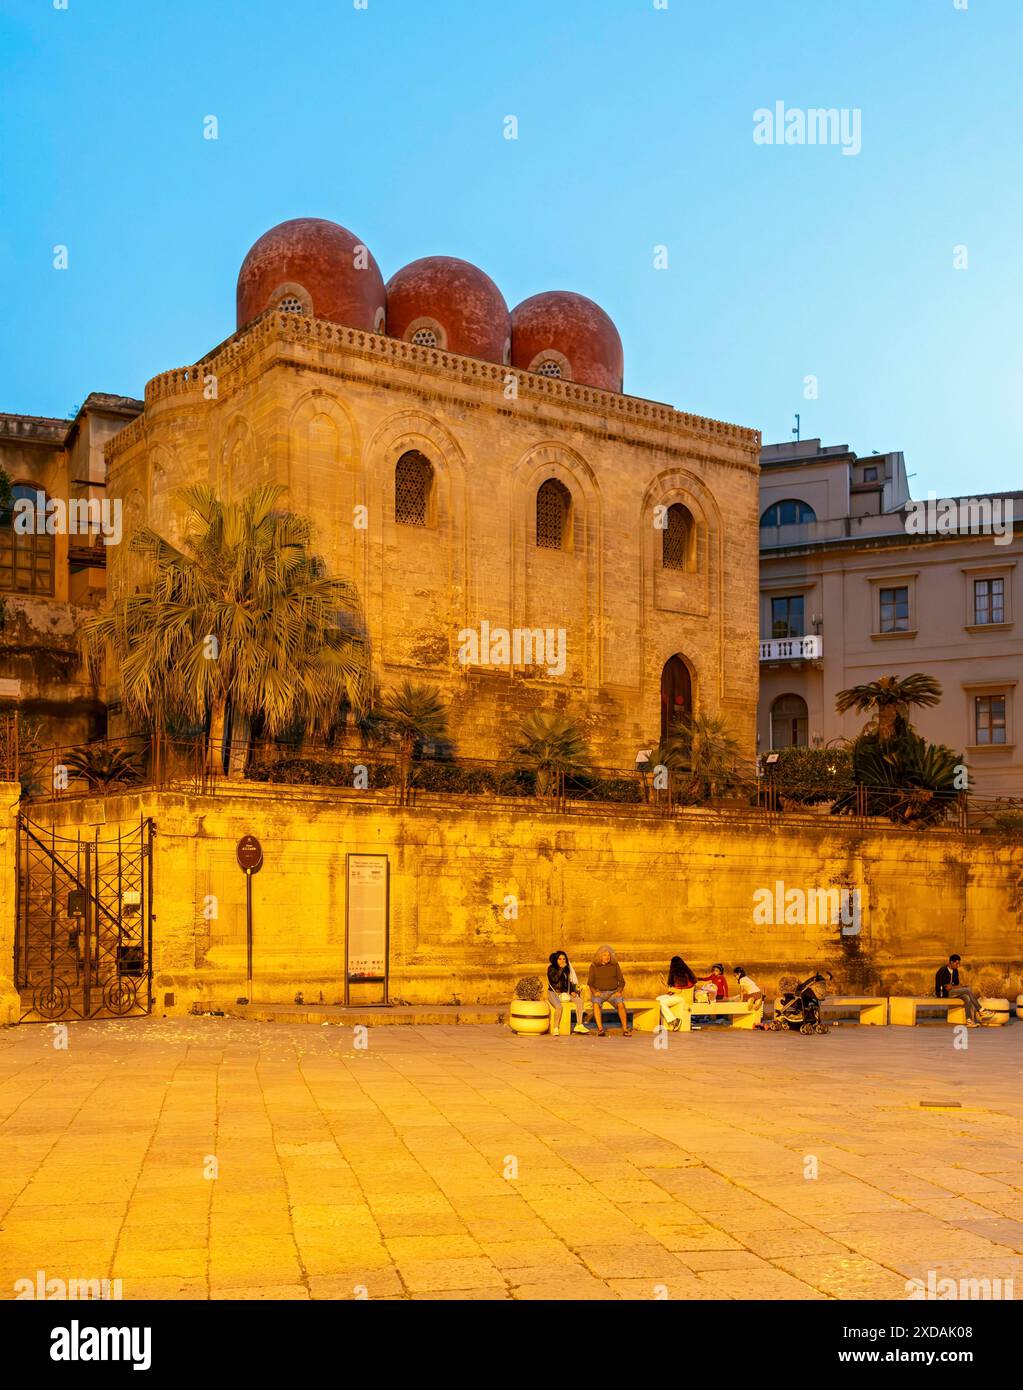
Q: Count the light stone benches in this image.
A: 4